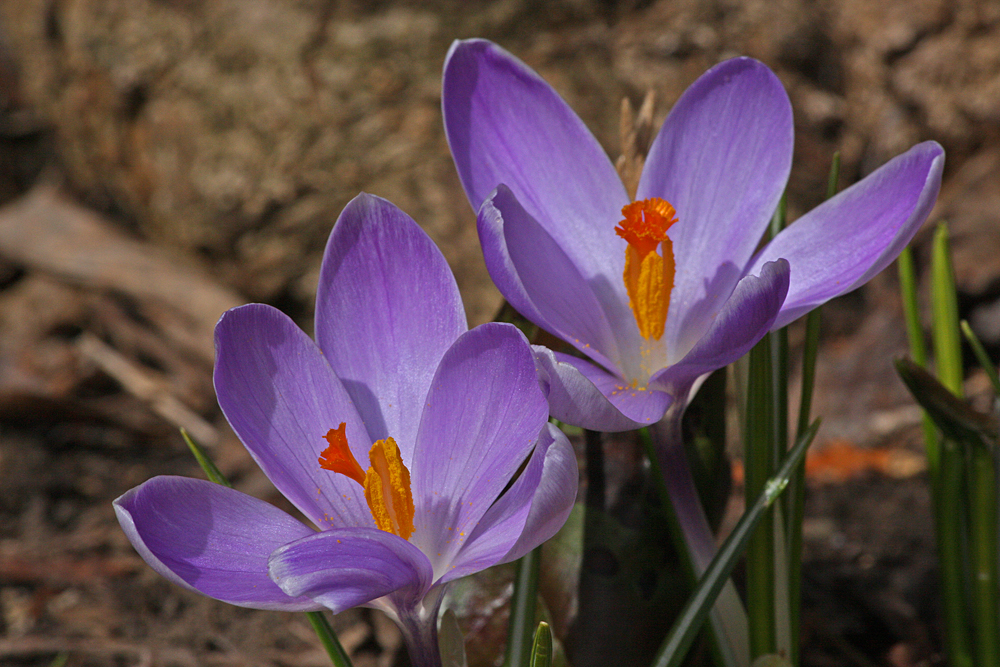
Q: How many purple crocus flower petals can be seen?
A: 12